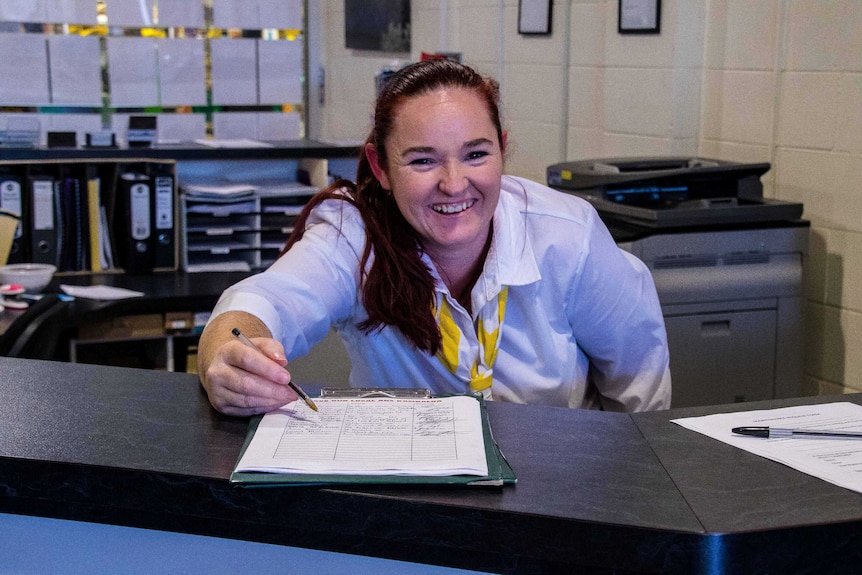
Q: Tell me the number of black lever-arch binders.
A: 4